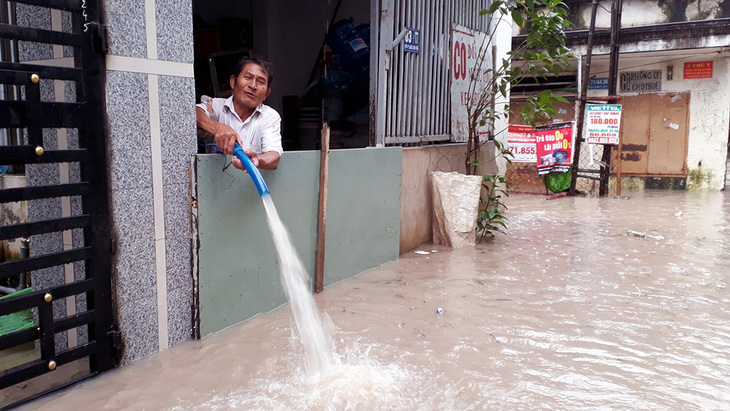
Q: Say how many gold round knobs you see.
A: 4